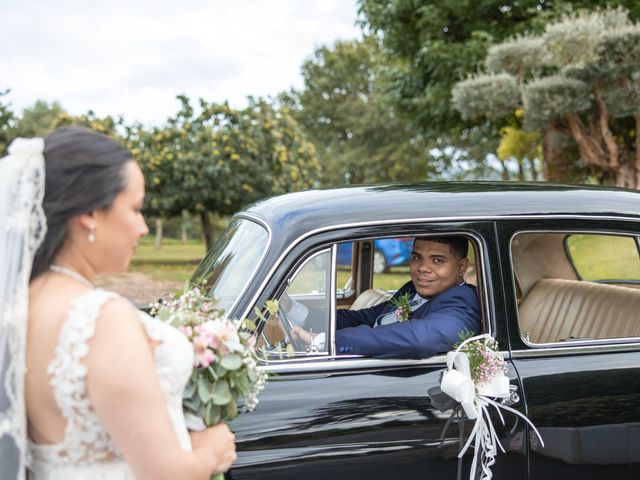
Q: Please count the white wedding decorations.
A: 1